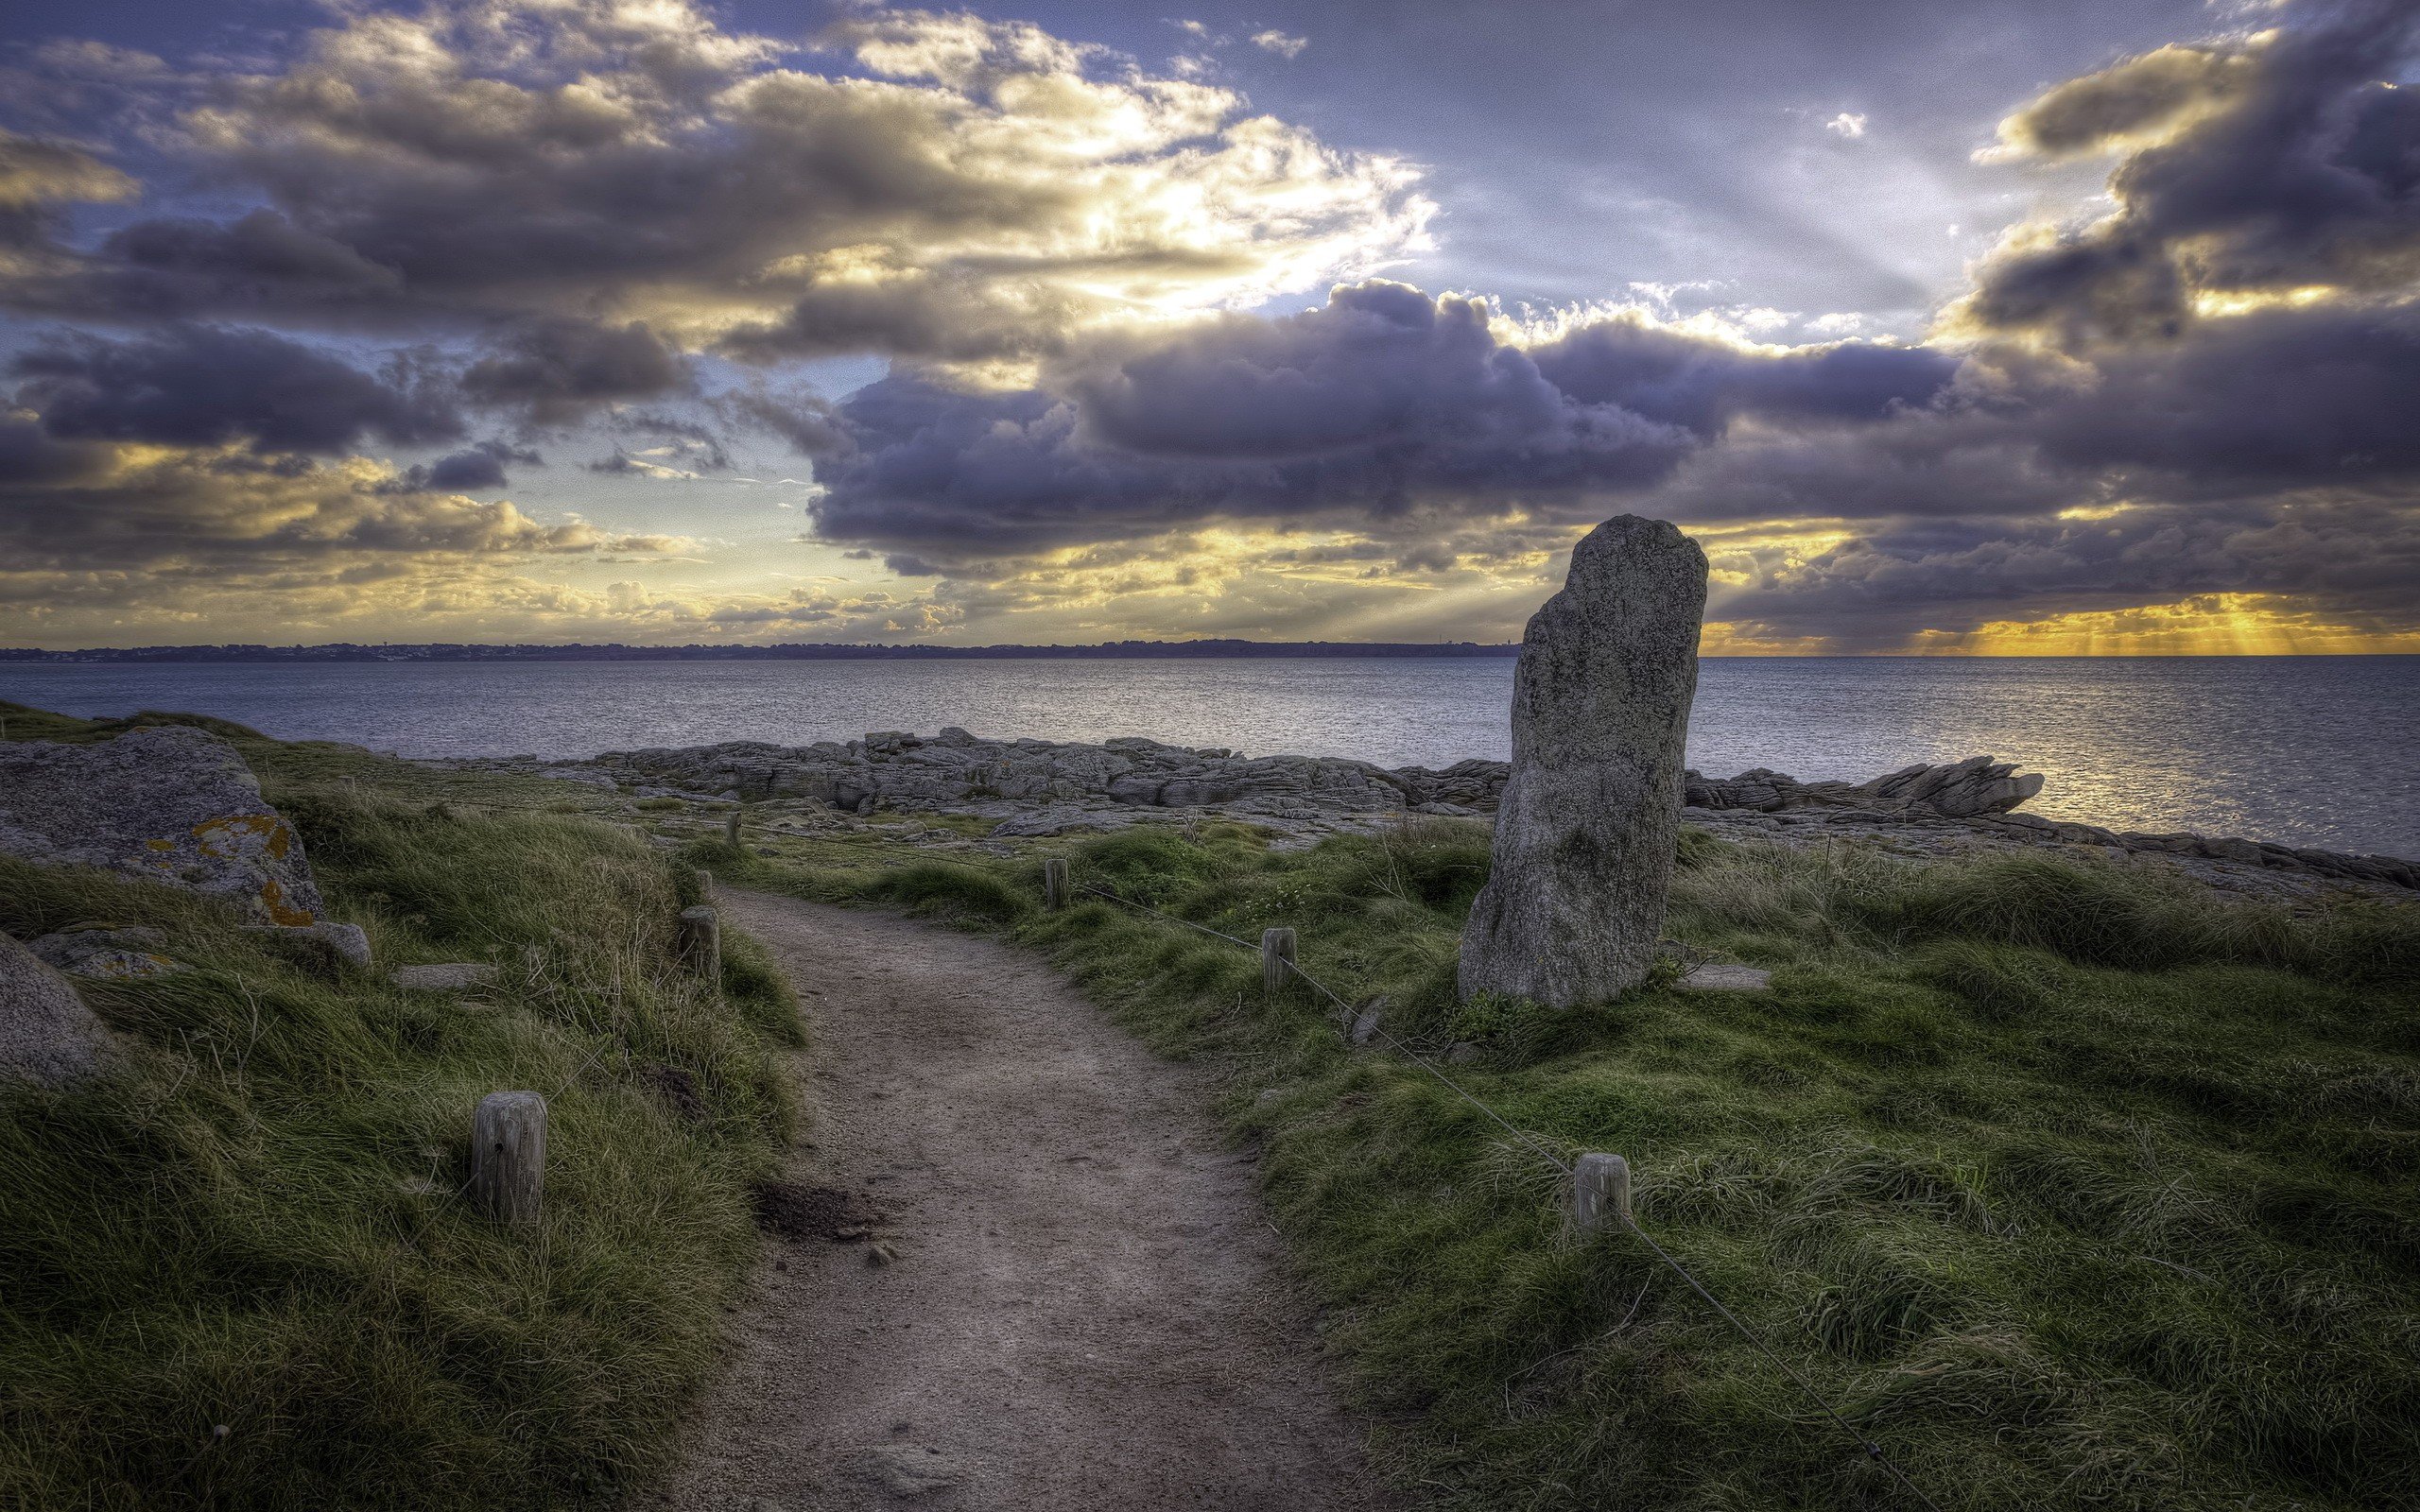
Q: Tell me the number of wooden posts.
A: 7